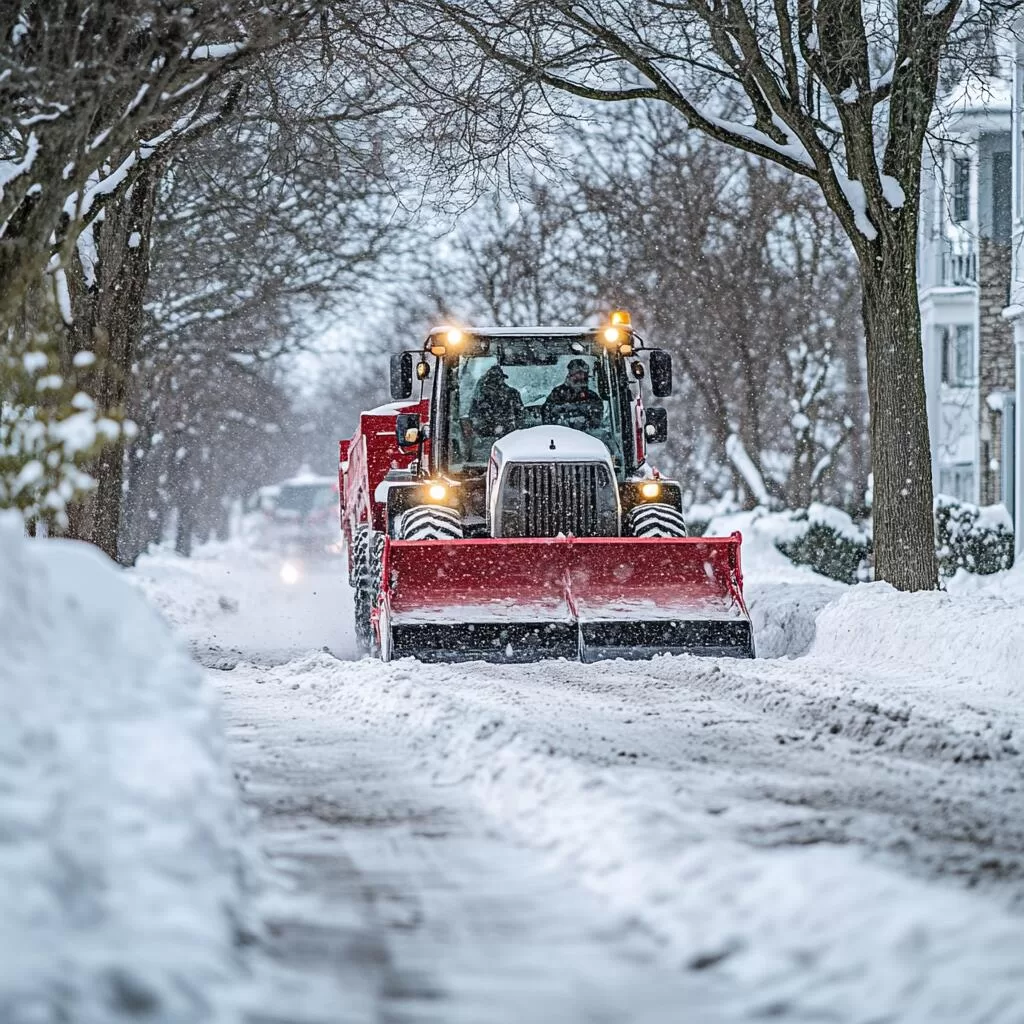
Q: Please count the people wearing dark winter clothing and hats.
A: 2